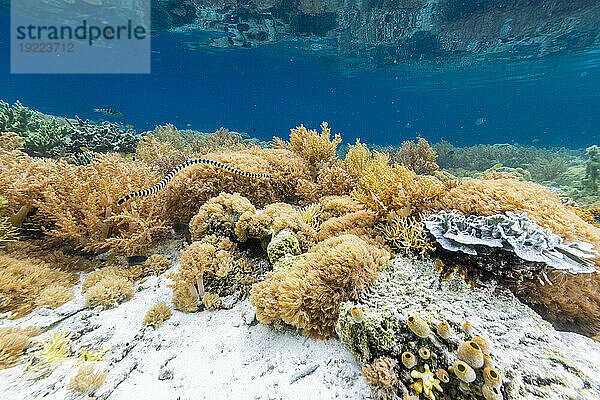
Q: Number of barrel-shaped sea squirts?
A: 13